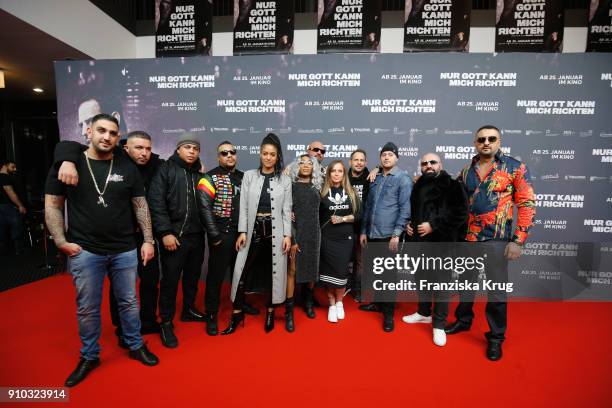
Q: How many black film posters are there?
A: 6